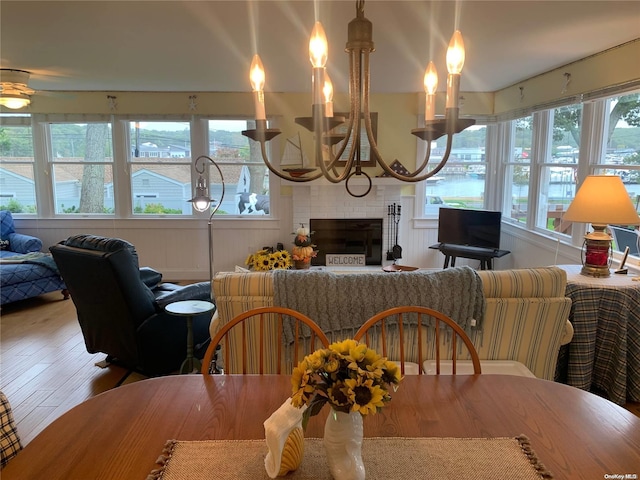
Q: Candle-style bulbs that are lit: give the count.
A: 5